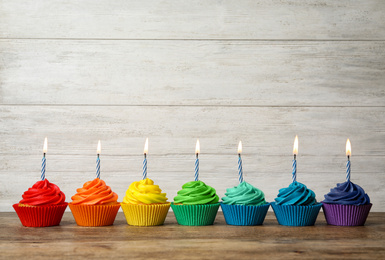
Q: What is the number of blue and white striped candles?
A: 7